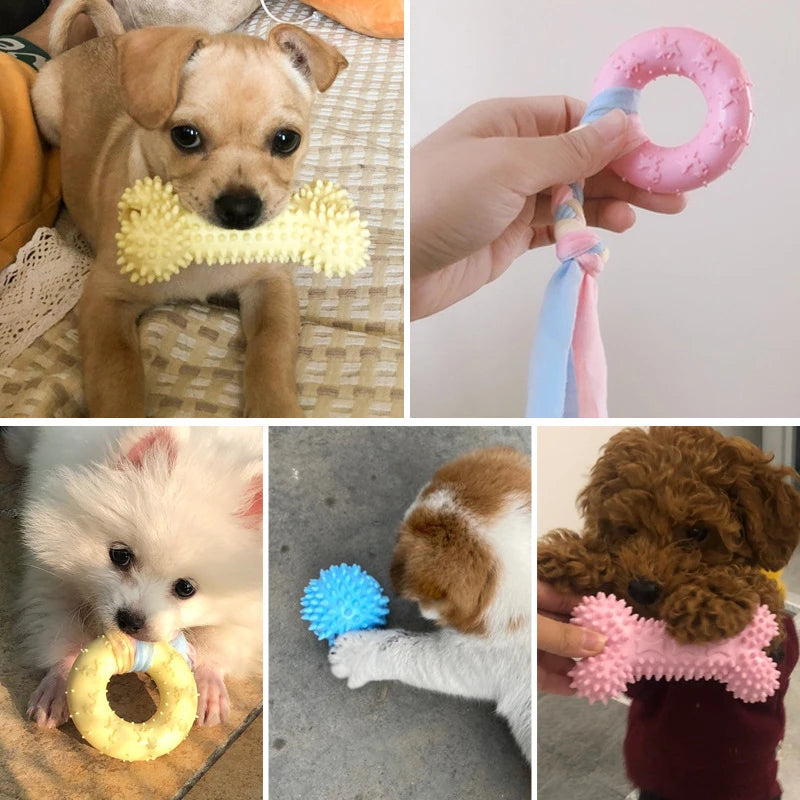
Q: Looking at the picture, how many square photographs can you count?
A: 2